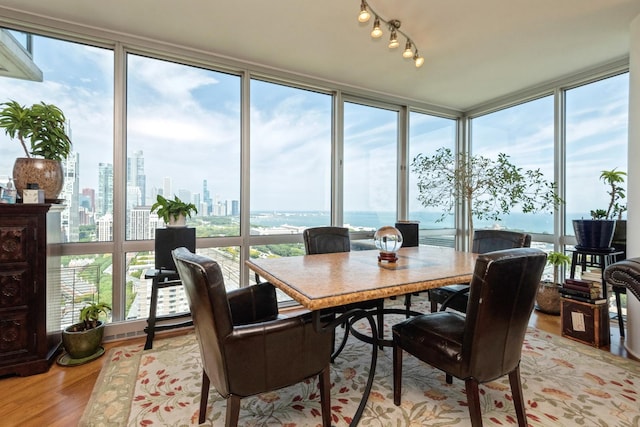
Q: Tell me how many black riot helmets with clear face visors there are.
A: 0